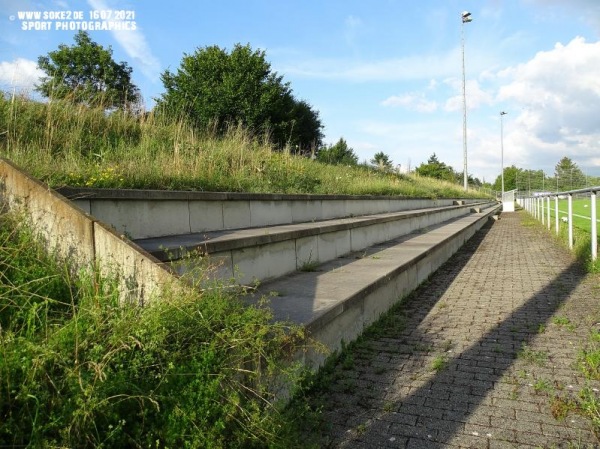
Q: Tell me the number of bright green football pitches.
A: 1